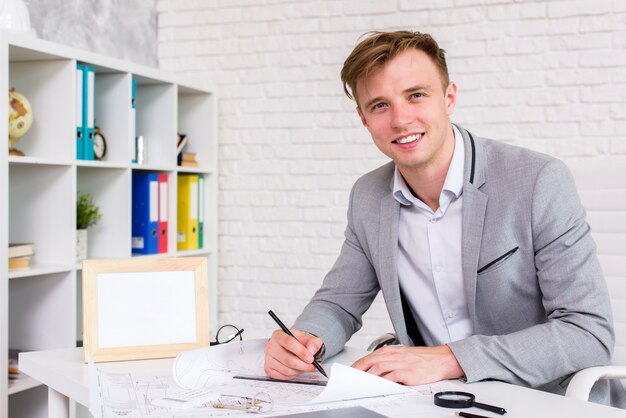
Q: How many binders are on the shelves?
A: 7